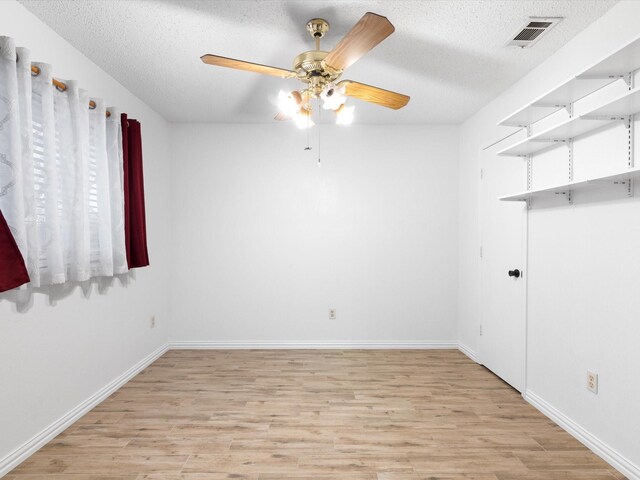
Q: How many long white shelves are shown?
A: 3